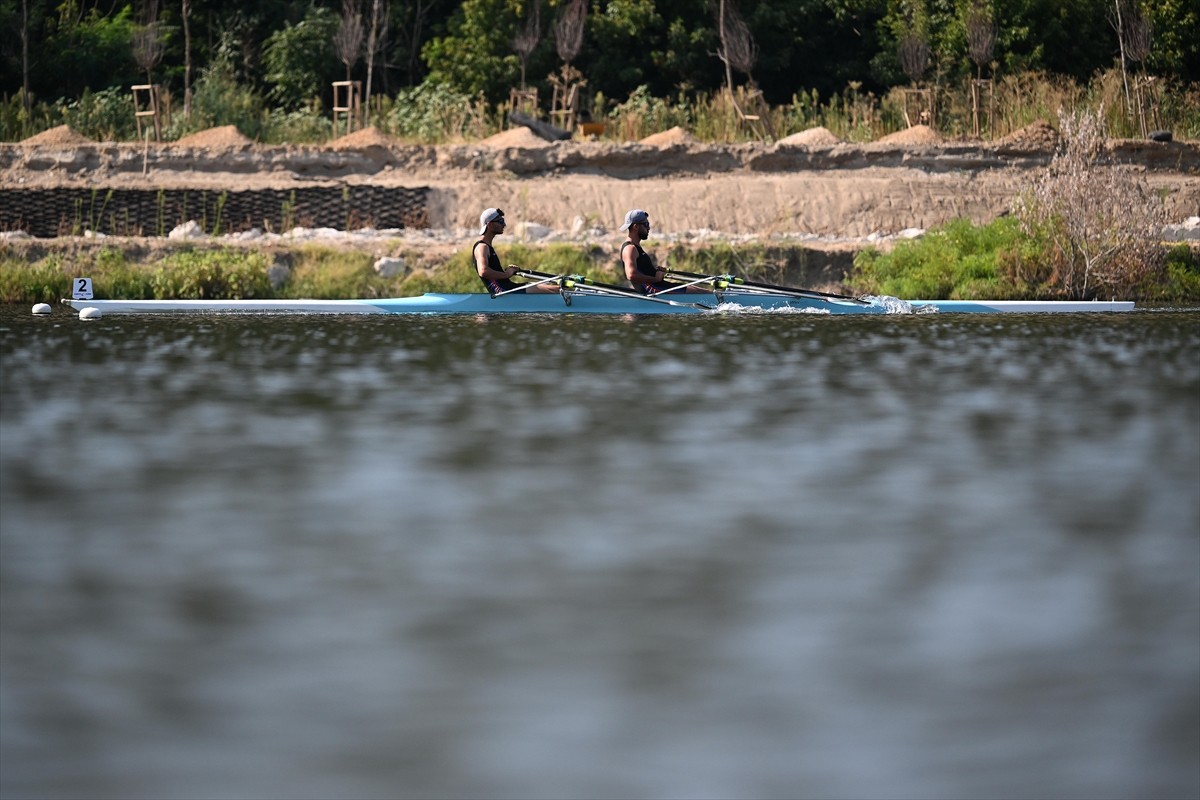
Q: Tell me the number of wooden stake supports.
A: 8